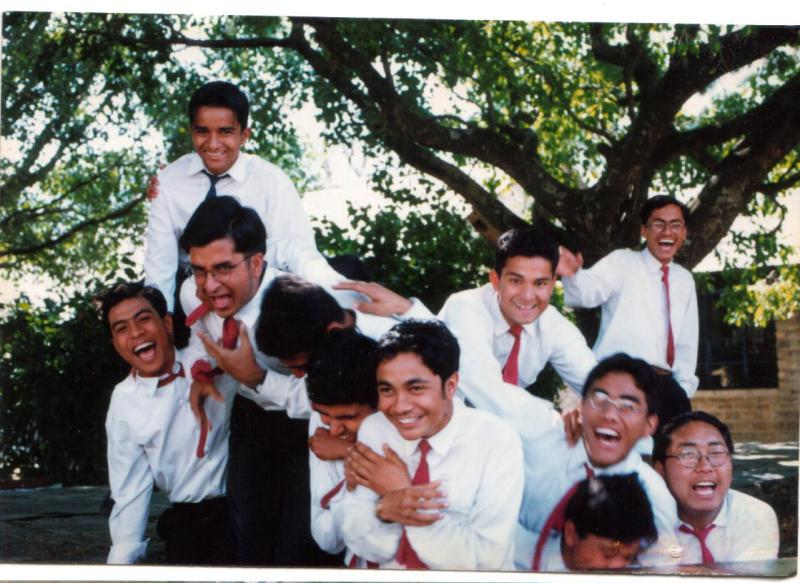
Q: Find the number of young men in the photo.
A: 11